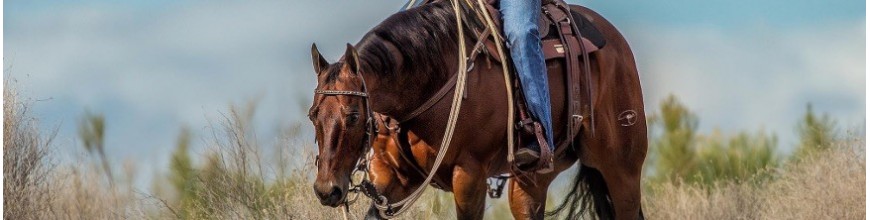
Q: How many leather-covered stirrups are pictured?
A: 1